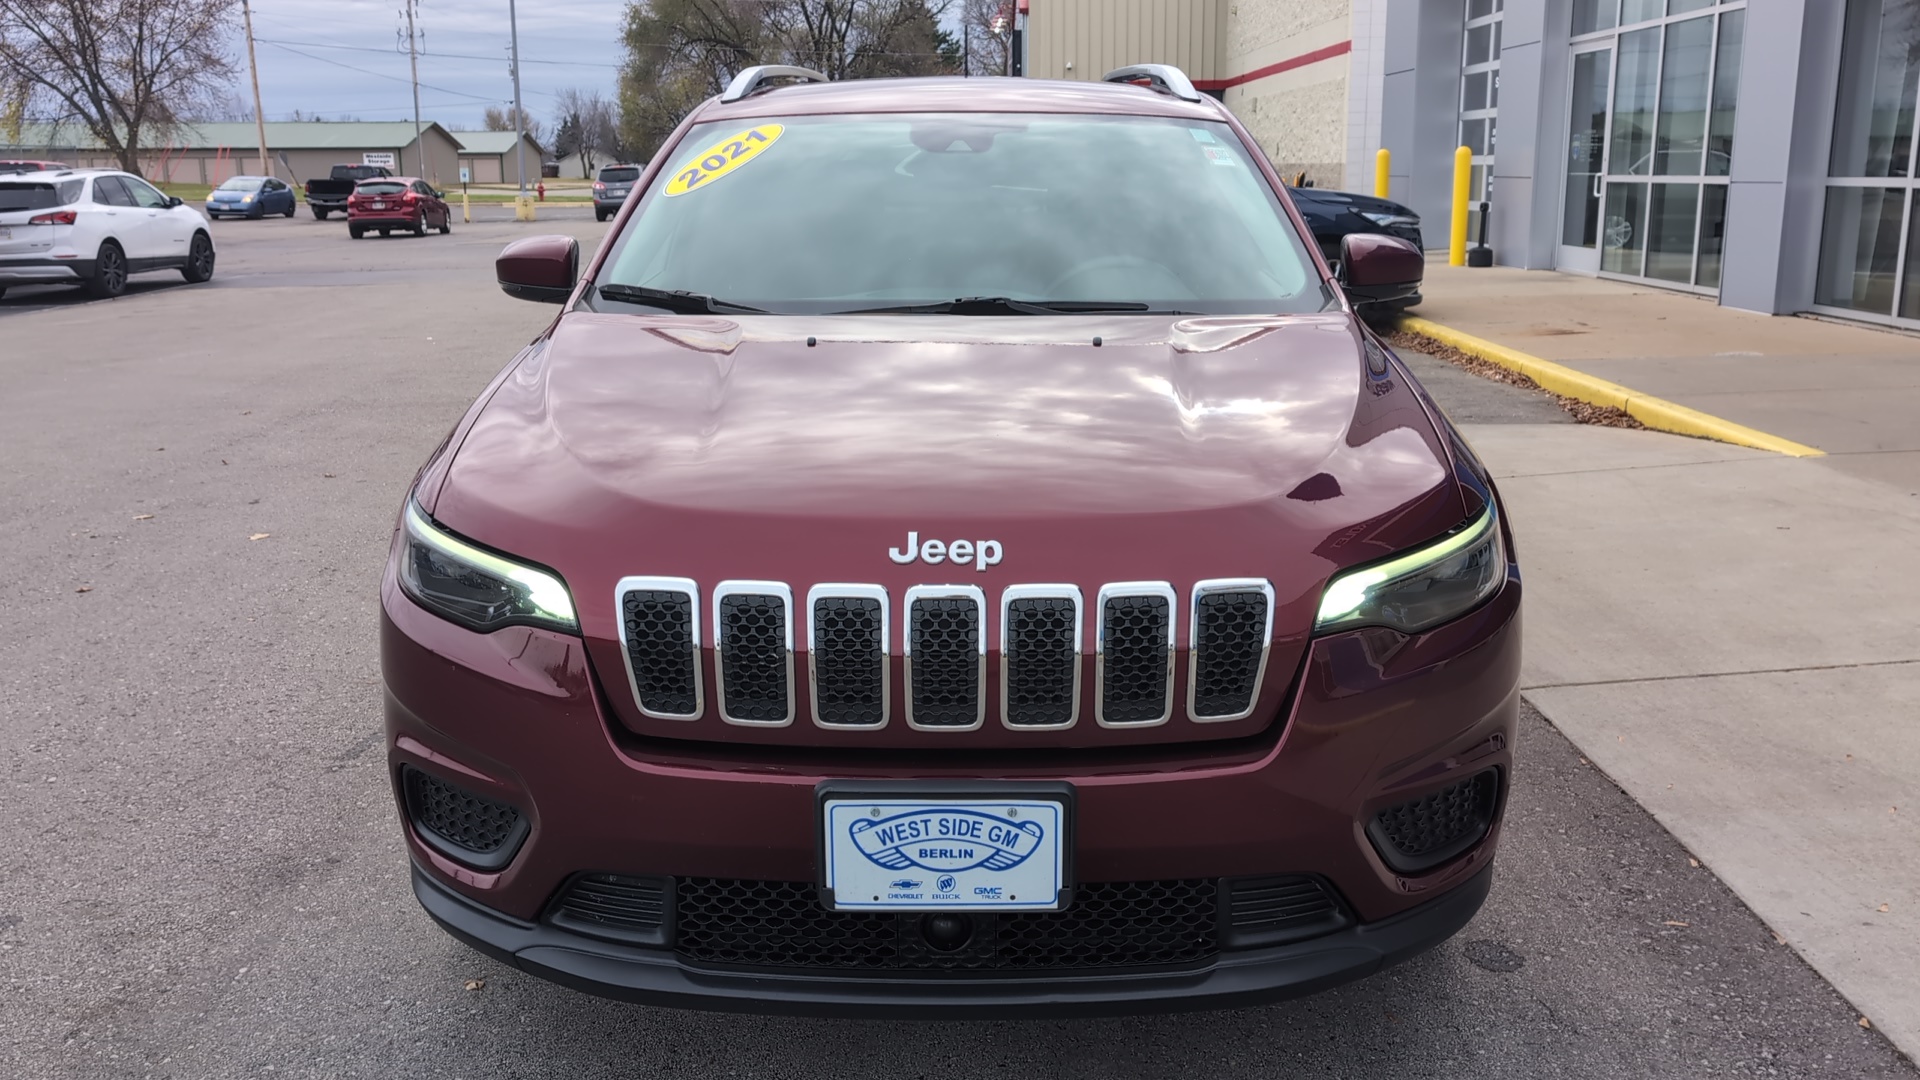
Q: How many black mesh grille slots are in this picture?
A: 7